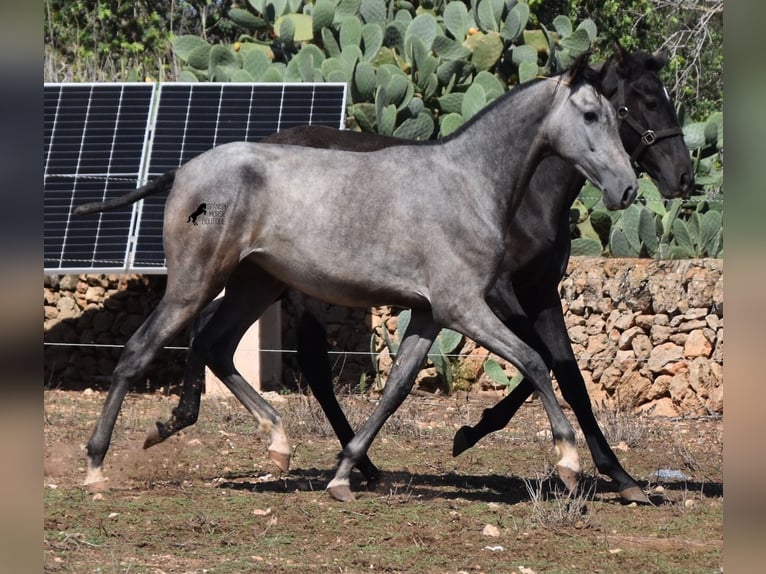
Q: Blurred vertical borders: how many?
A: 2